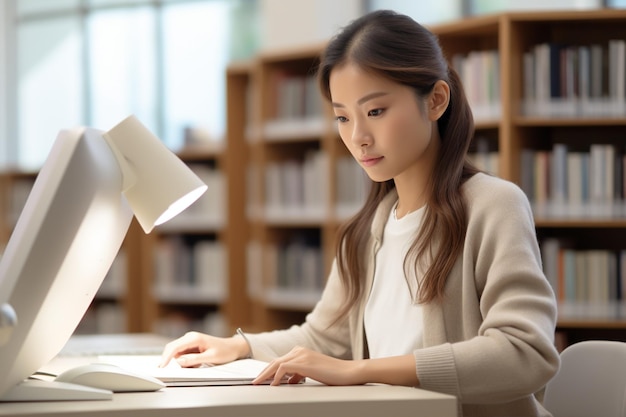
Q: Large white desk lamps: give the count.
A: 1